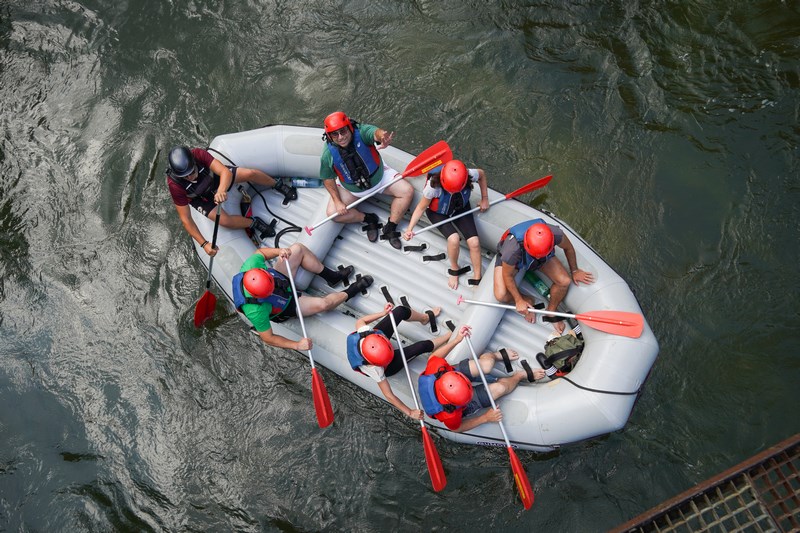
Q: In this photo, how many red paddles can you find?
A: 7